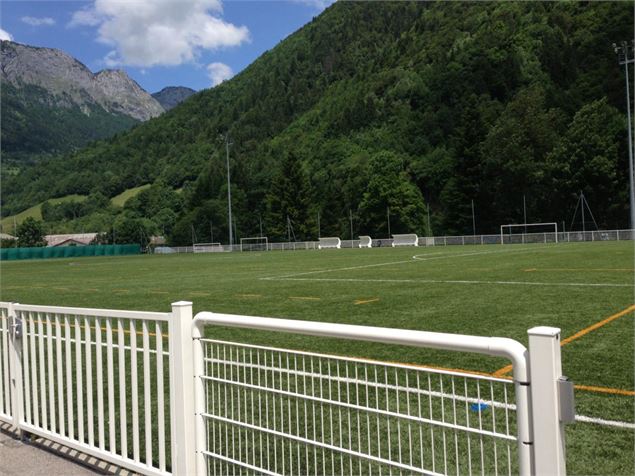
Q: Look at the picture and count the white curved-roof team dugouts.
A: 3